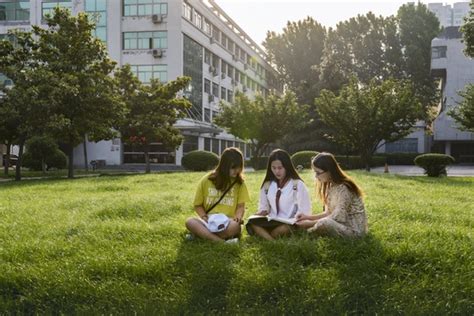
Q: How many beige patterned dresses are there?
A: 1